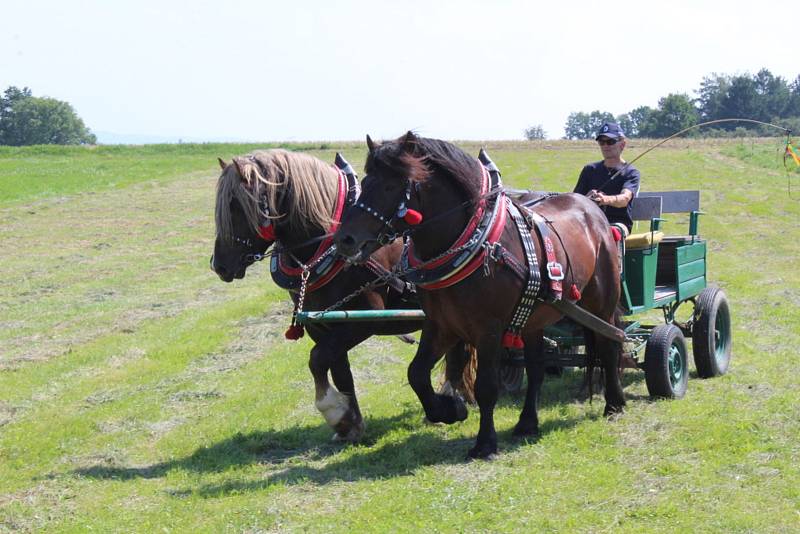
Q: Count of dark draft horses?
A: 2